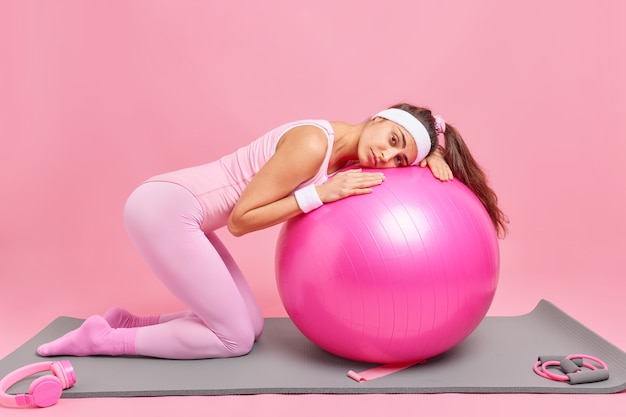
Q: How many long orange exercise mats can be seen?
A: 0